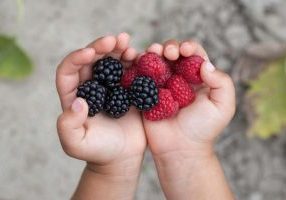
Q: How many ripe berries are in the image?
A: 9